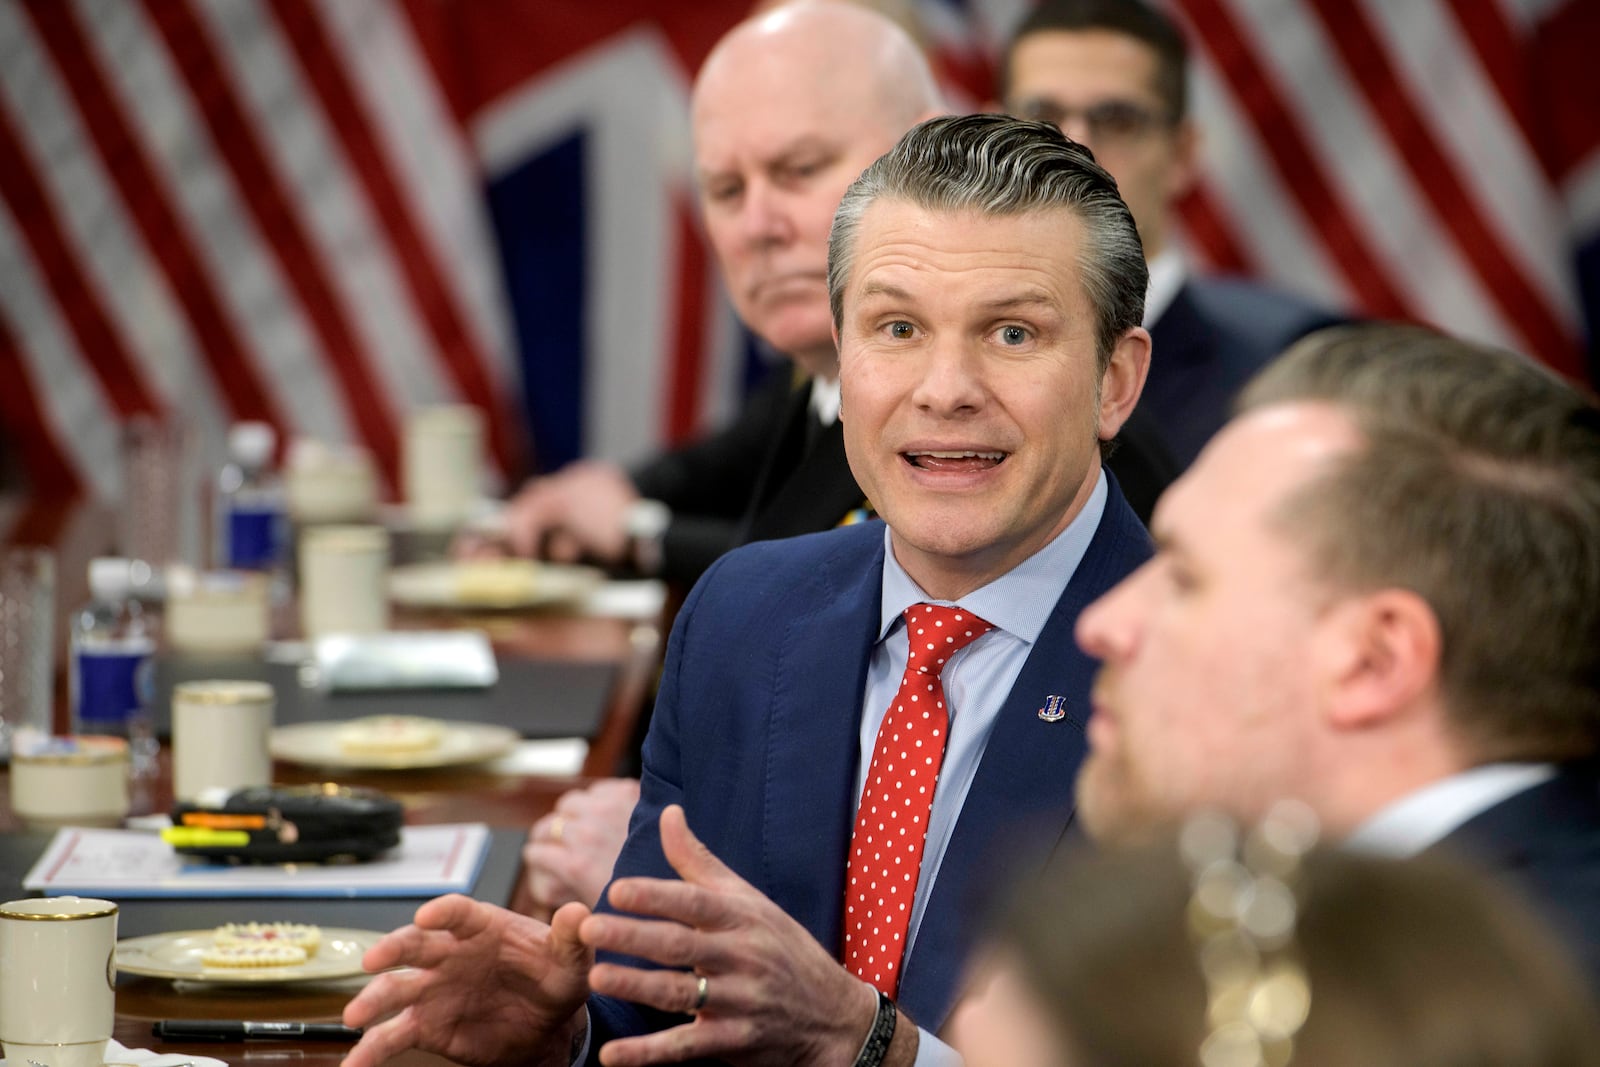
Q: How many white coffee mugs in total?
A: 4